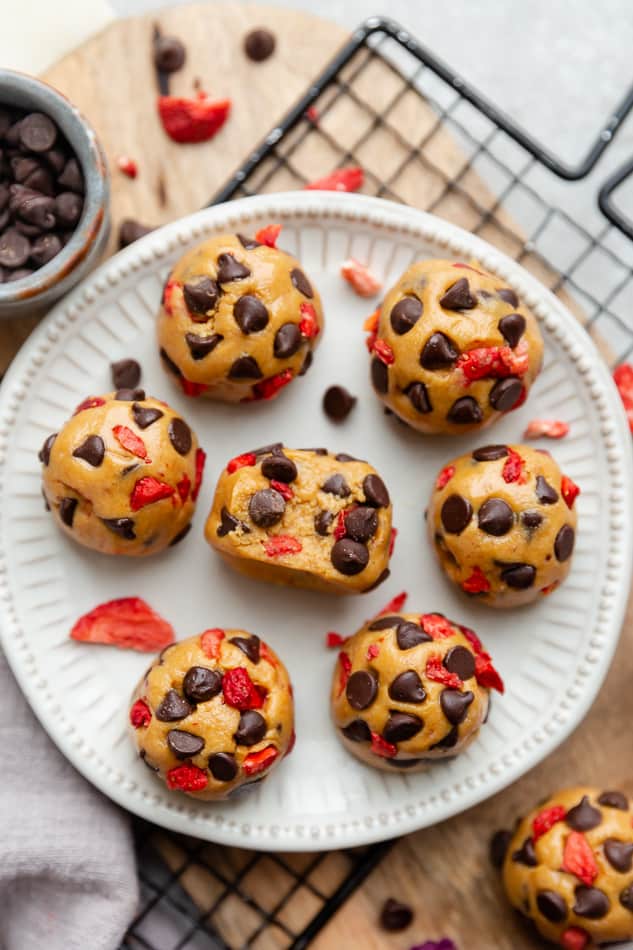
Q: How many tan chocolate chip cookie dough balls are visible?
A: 8